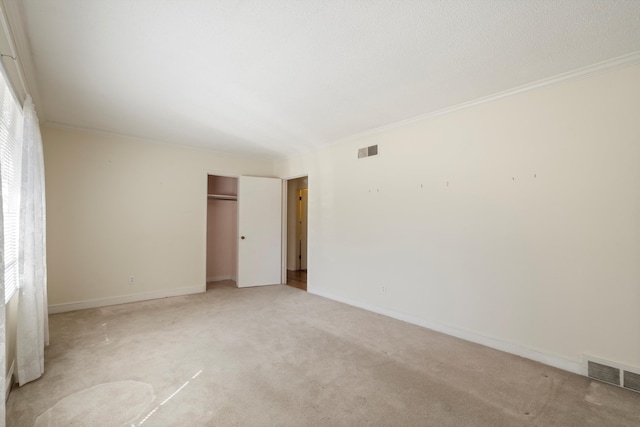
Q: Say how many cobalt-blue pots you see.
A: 0